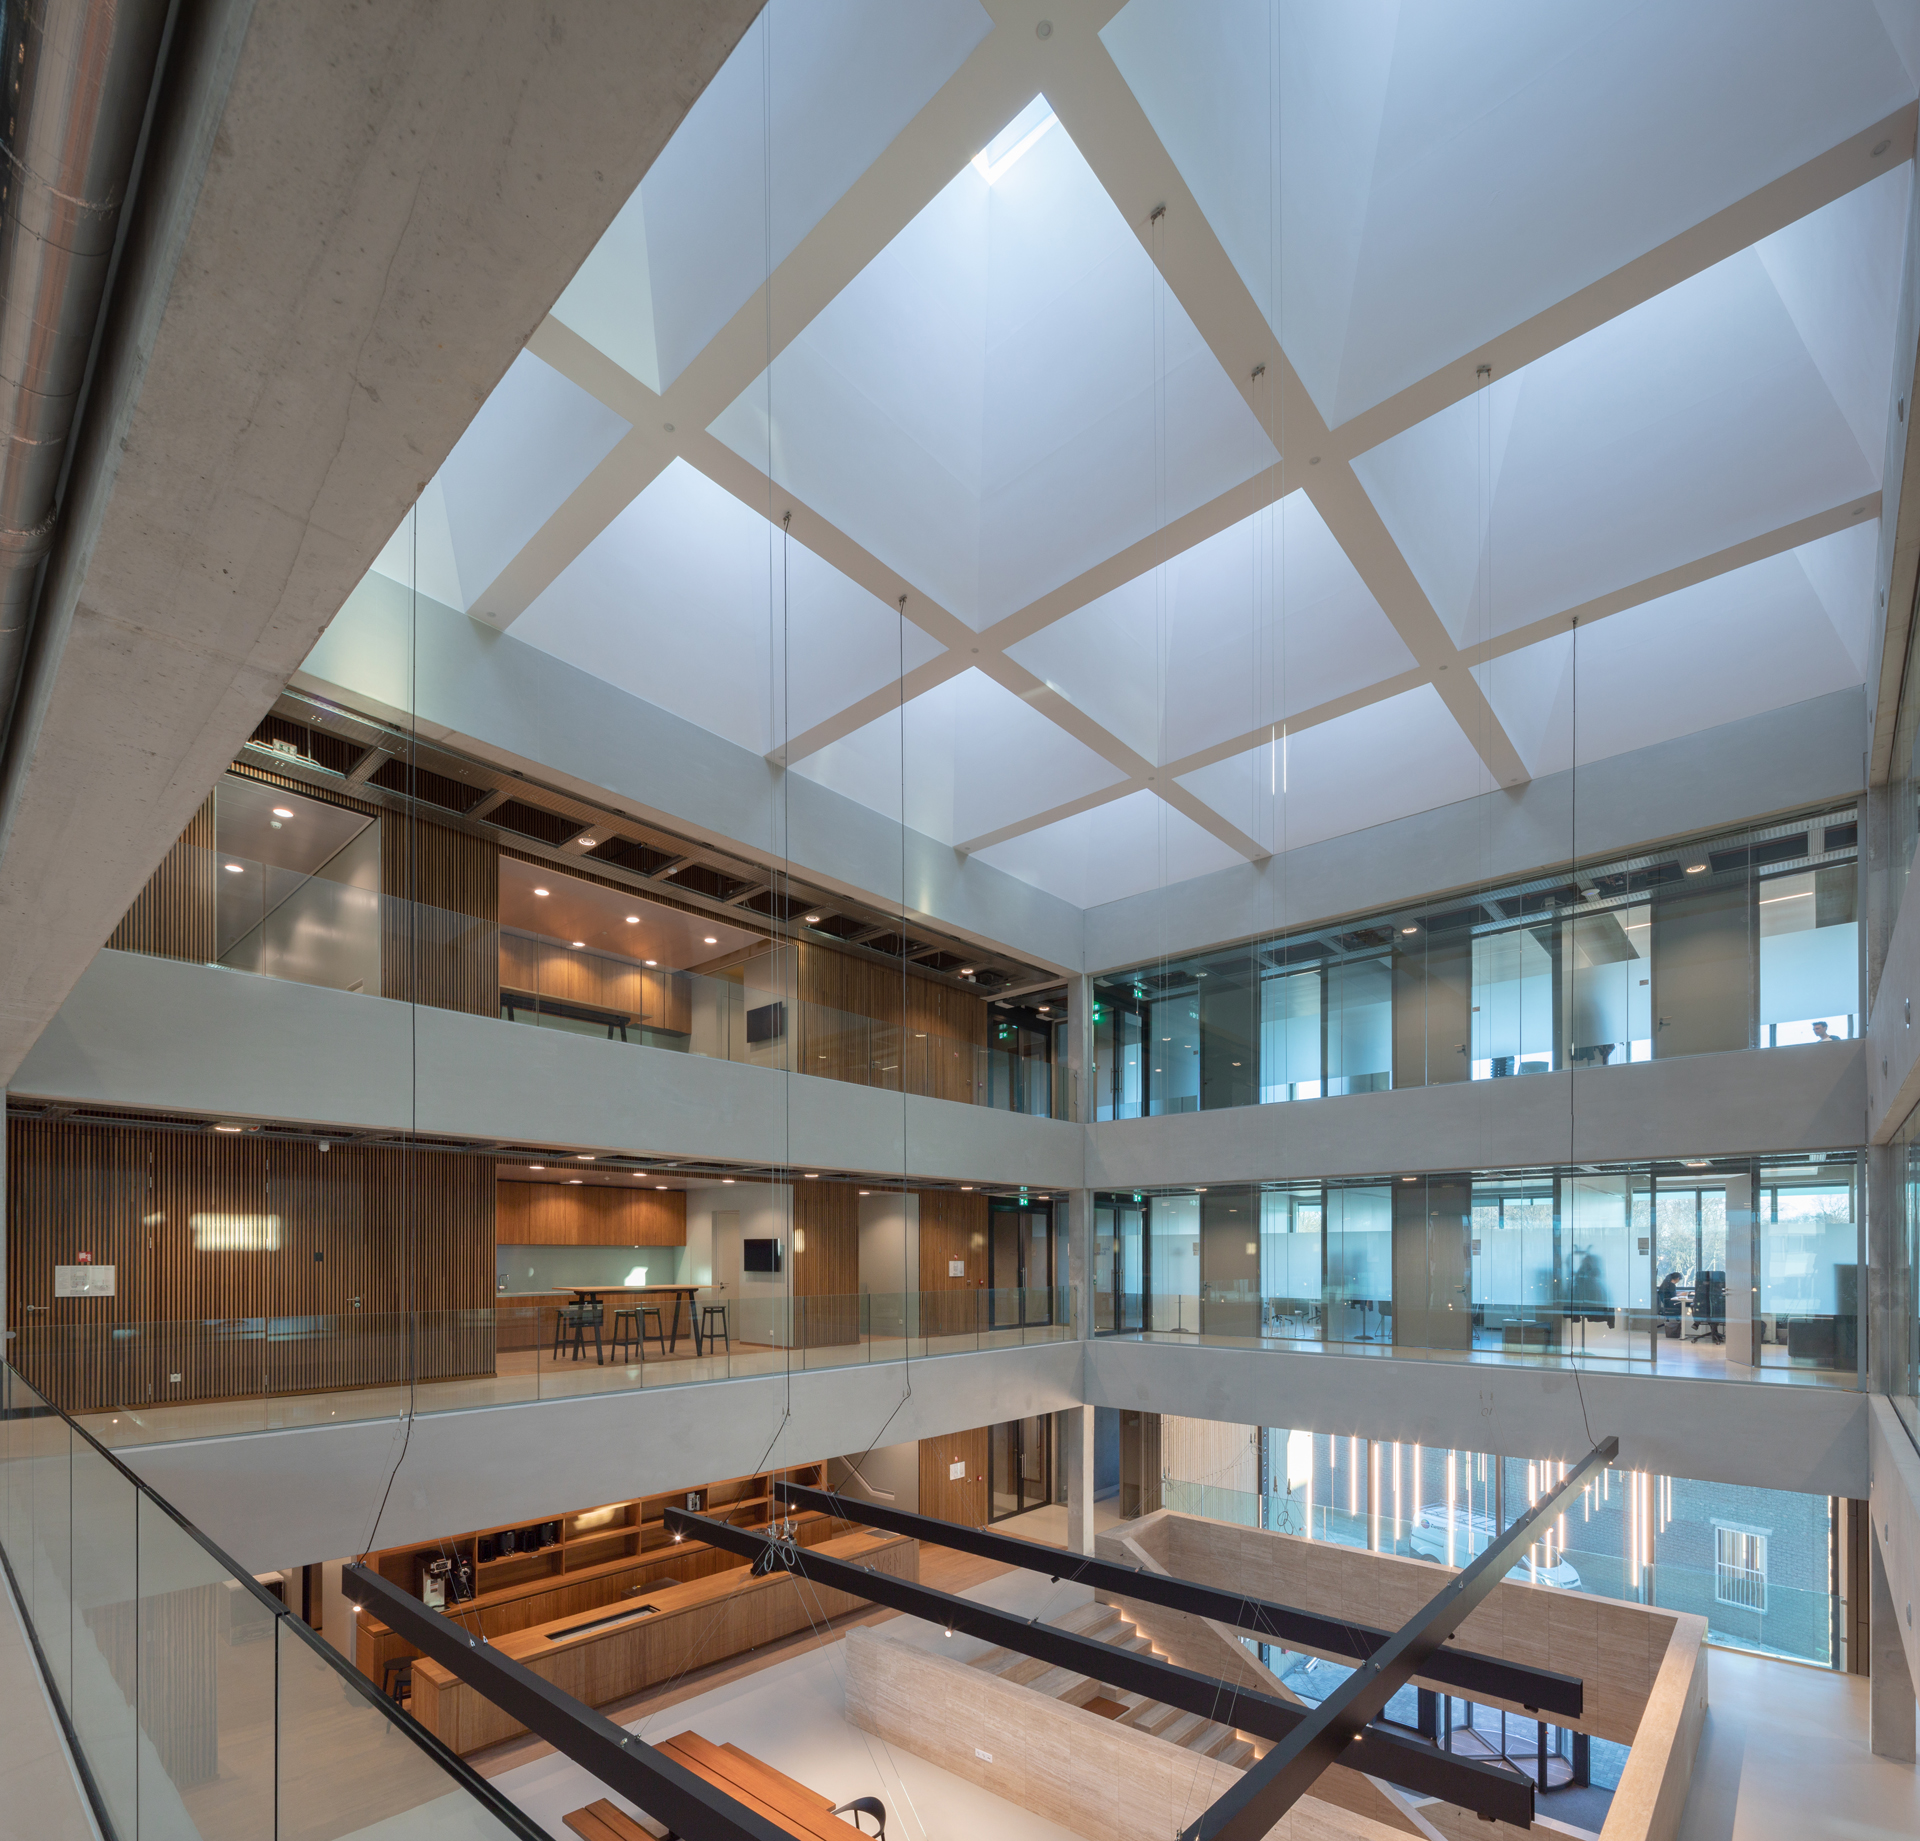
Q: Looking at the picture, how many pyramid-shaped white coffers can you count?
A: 11